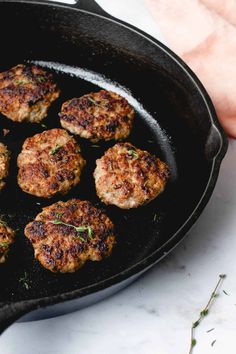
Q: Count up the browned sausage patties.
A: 7